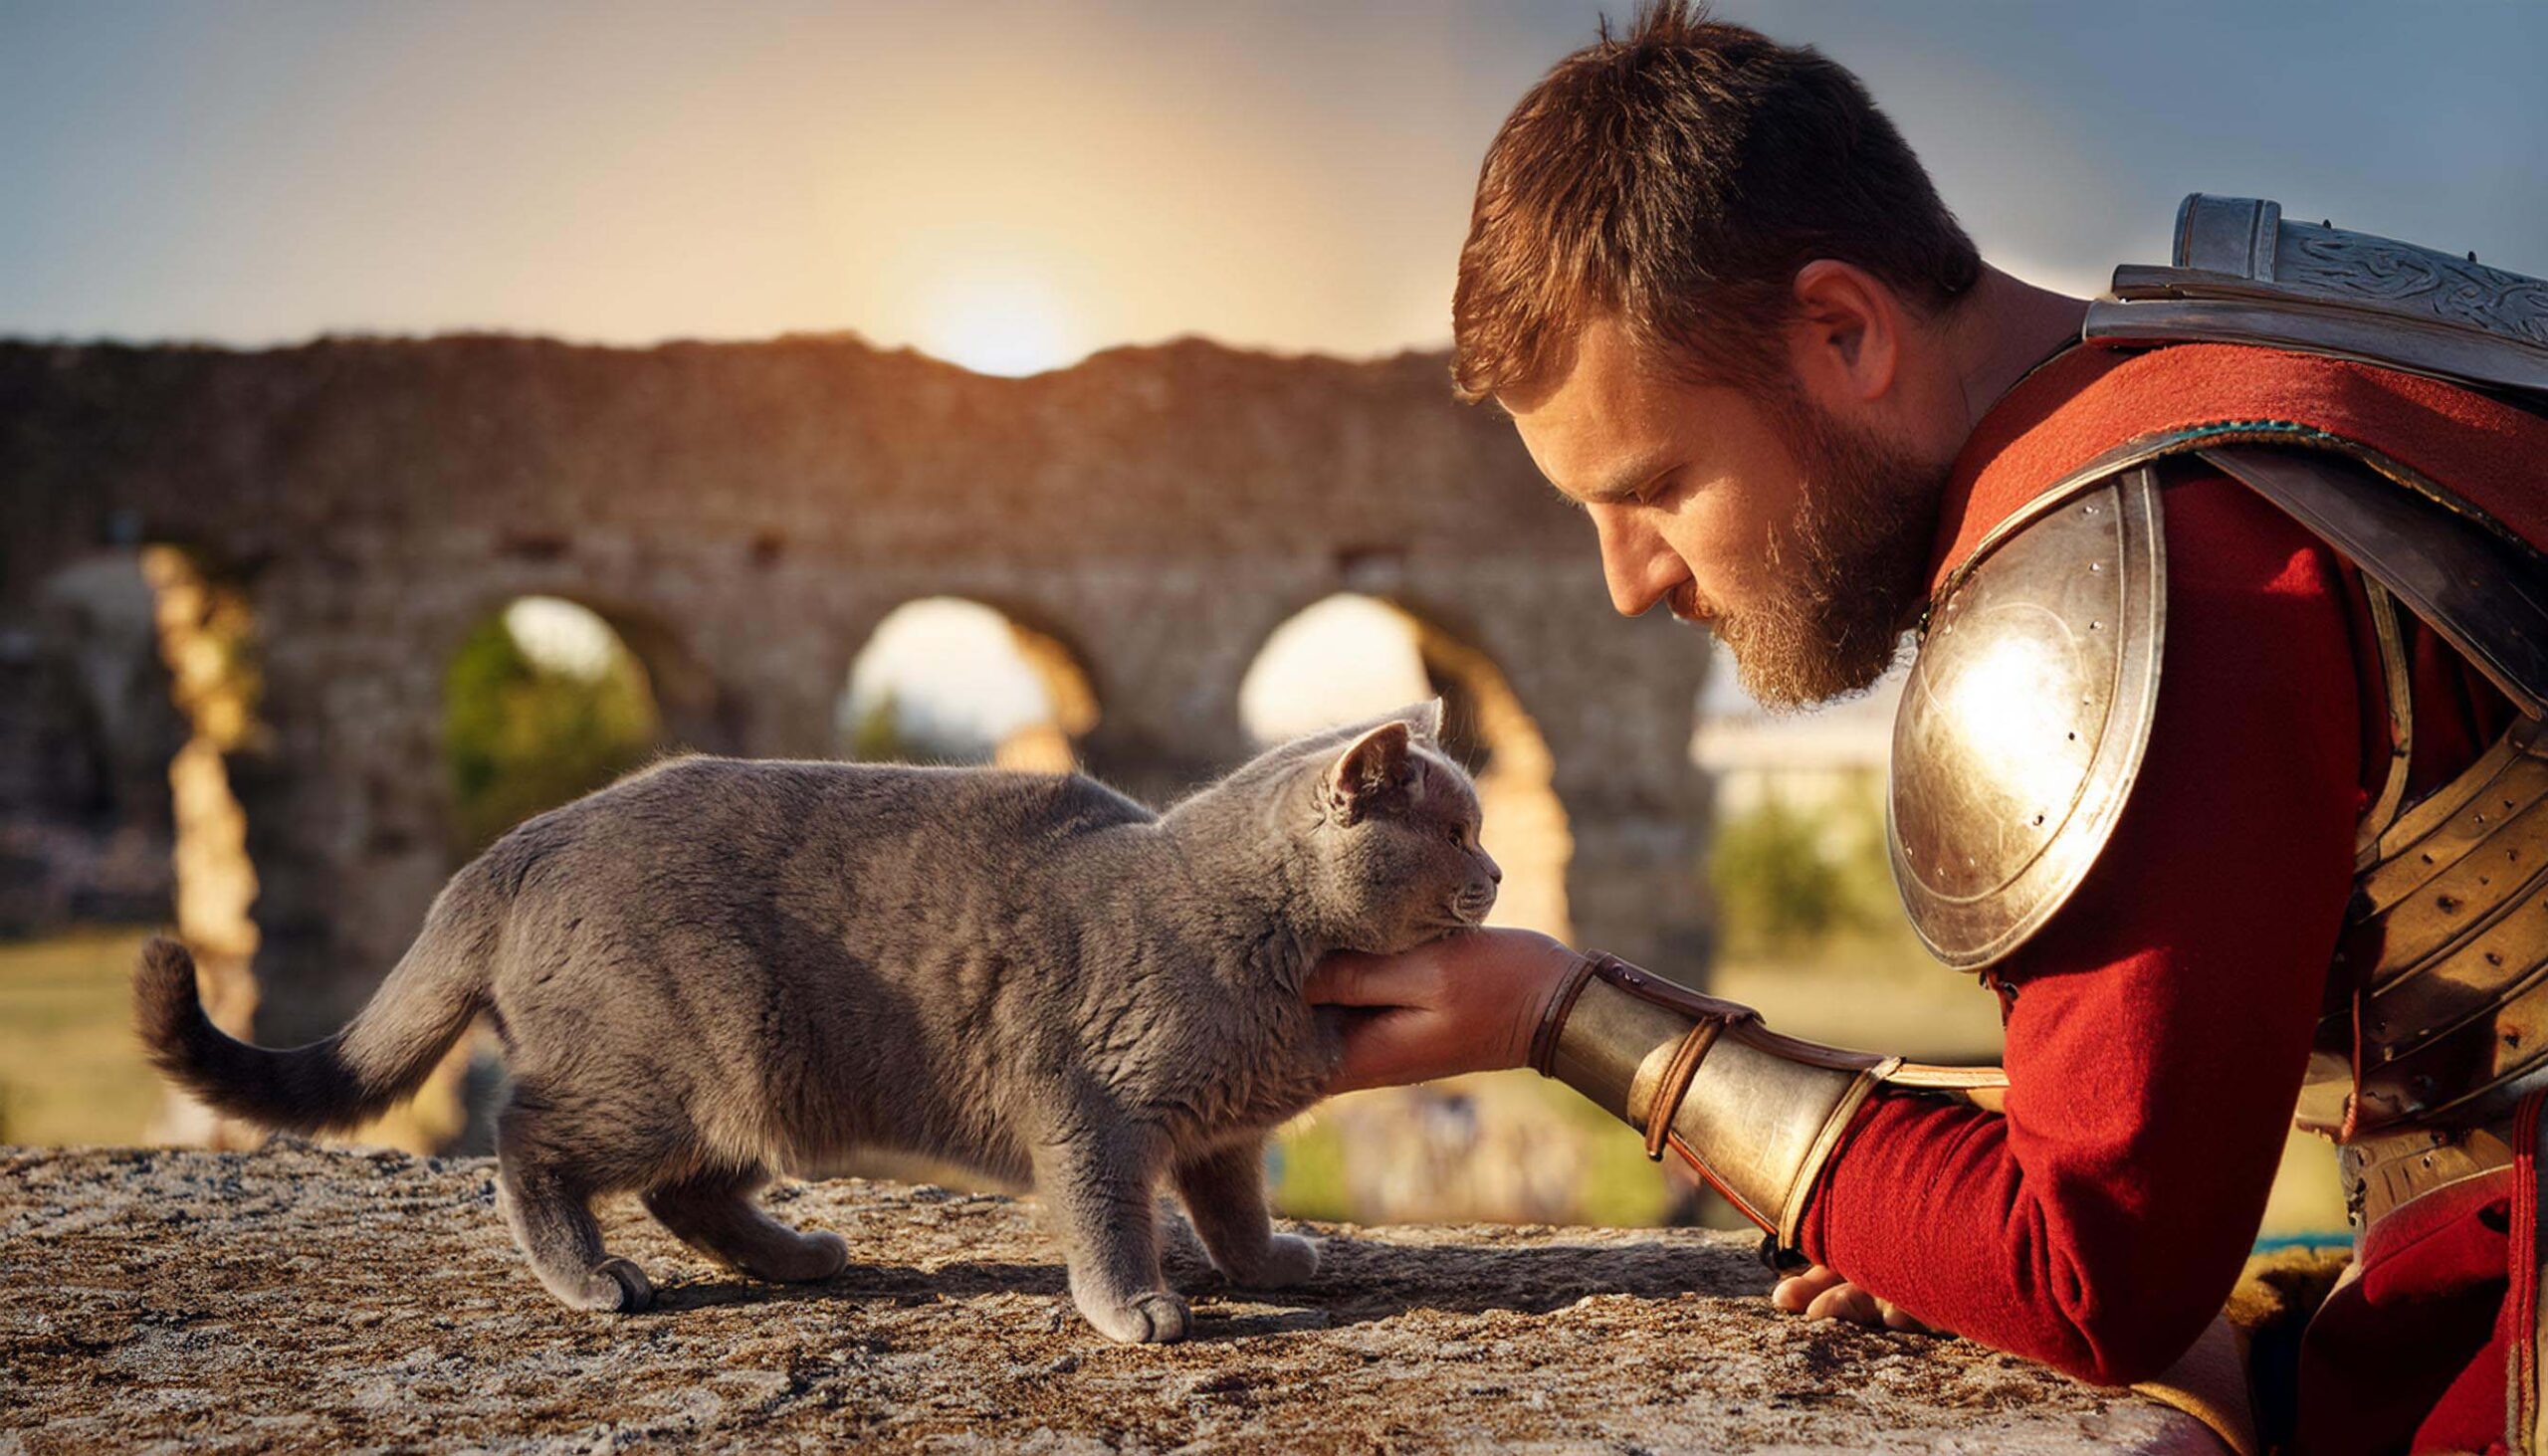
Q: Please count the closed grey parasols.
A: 0